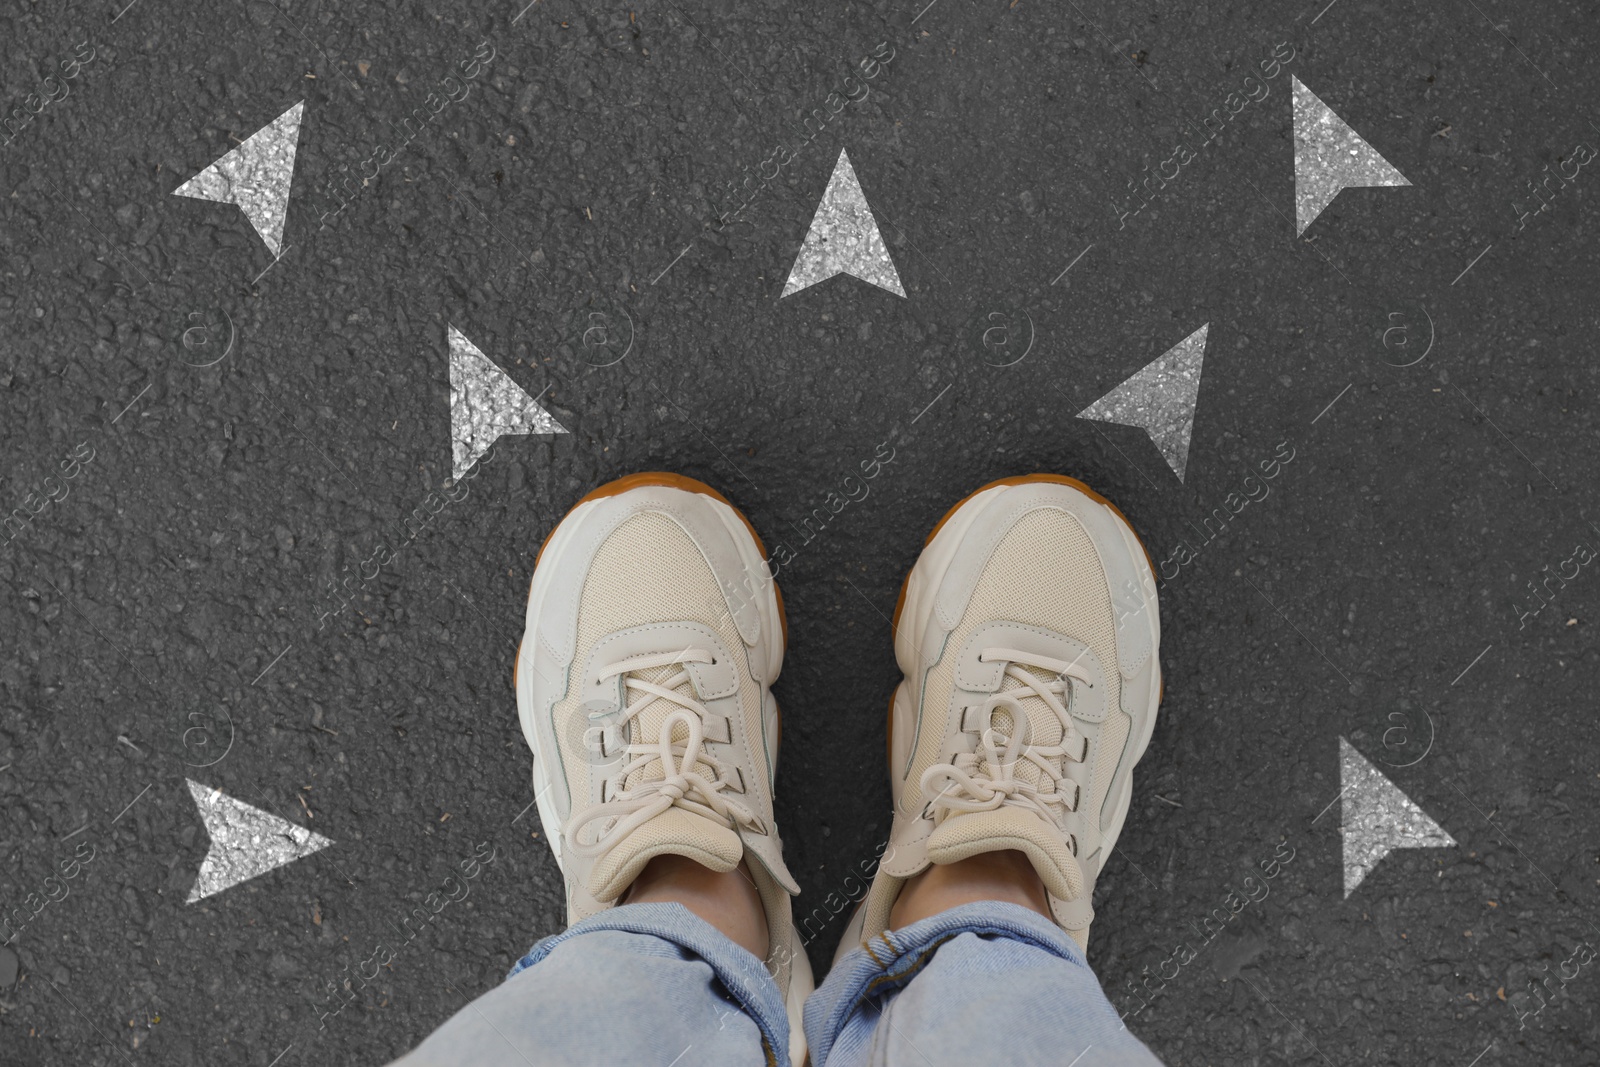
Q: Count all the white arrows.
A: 7